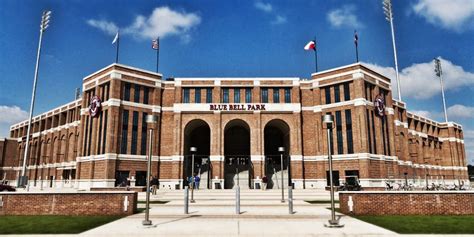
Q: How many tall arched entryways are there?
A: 3